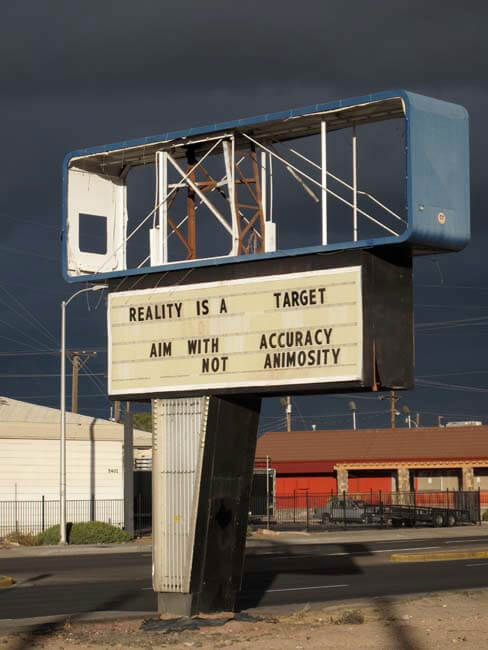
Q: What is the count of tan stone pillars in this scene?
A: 3